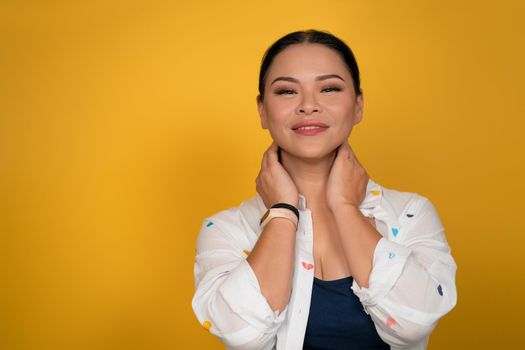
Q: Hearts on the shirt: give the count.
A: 10